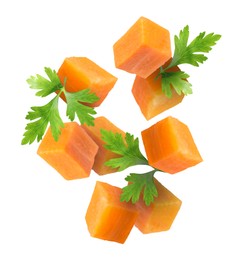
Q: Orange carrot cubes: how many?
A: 8